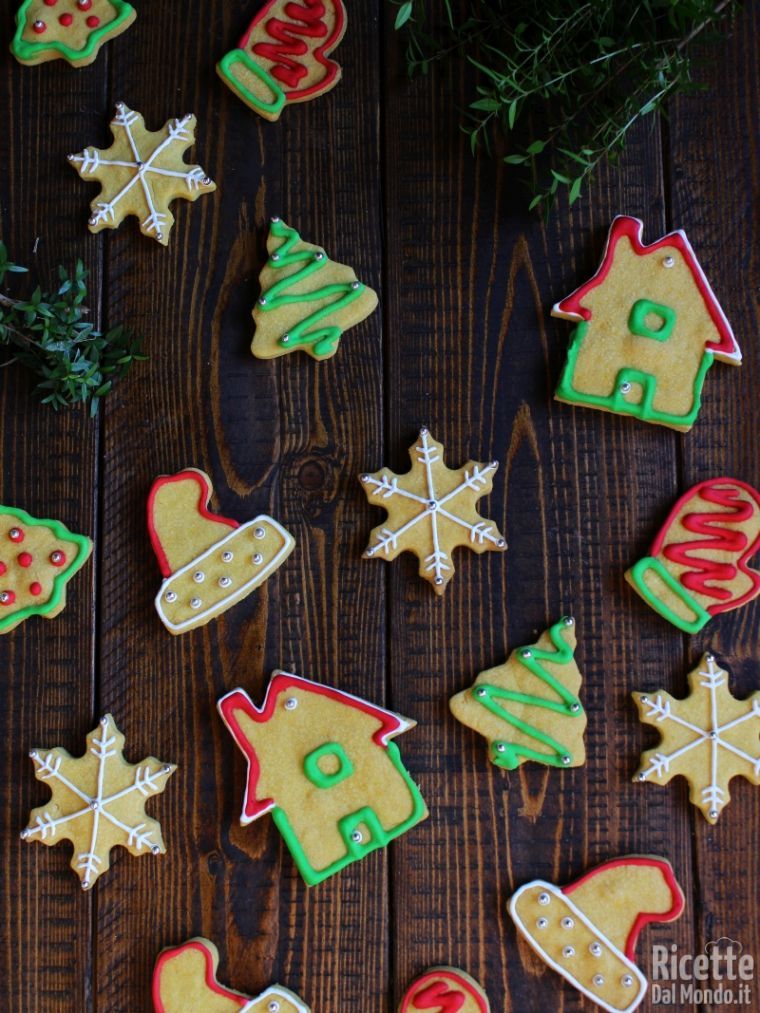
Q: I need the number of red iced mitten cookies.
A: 3